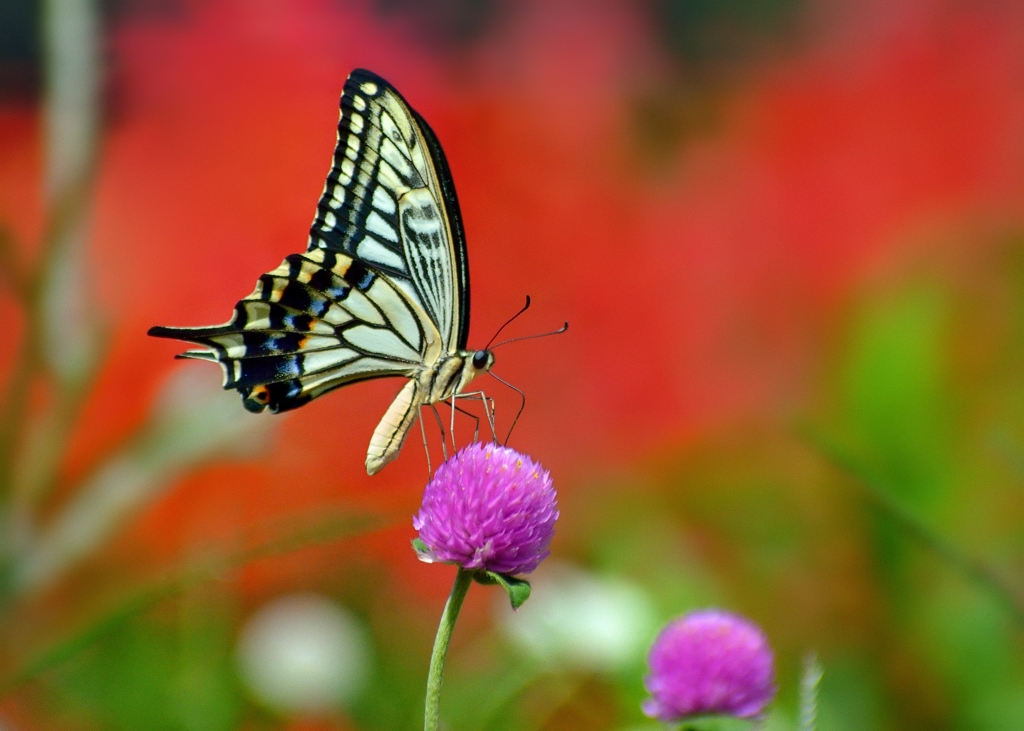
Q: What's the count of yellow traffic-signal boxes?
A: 0